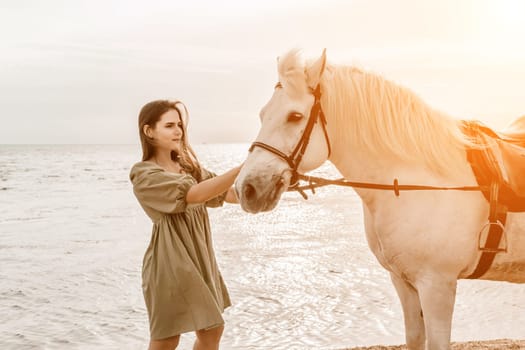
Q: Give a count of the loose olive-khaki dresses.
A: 1